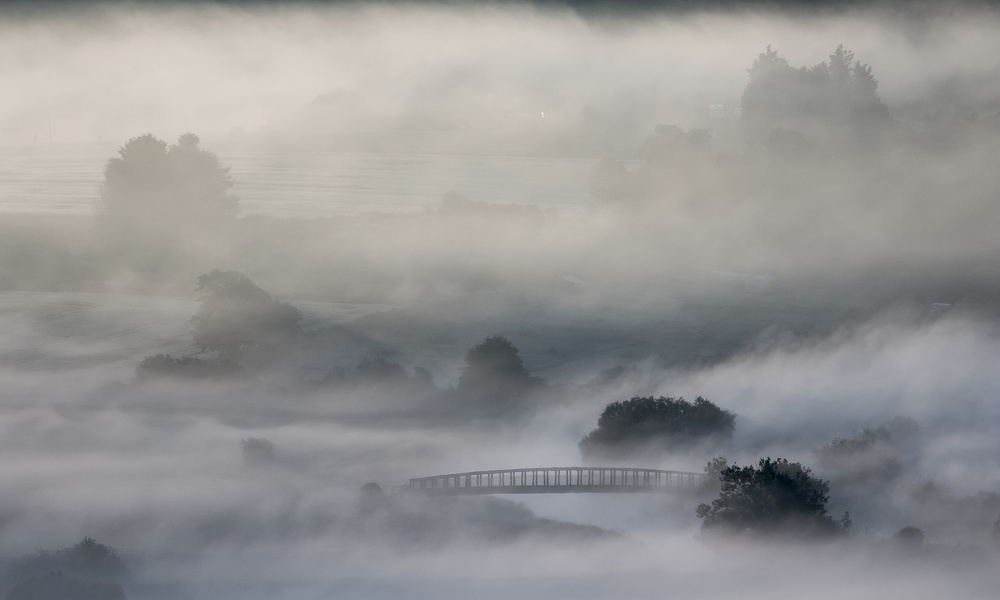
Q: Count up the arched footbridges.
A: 1